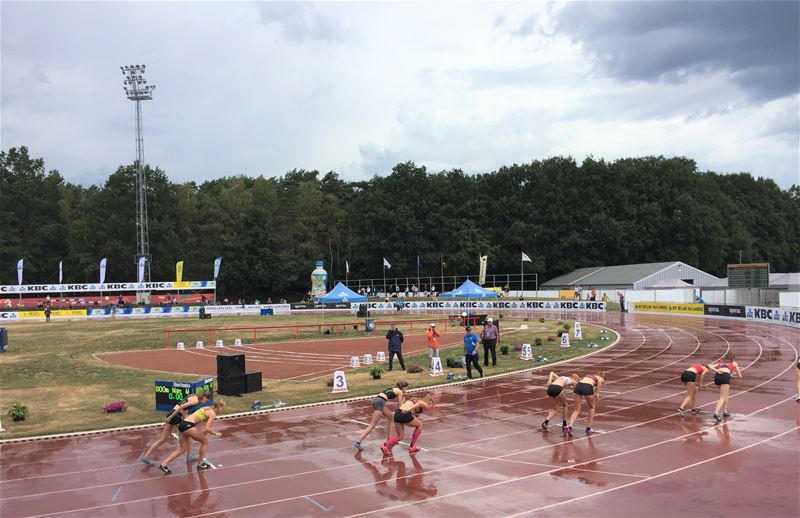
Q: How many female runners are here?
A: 8